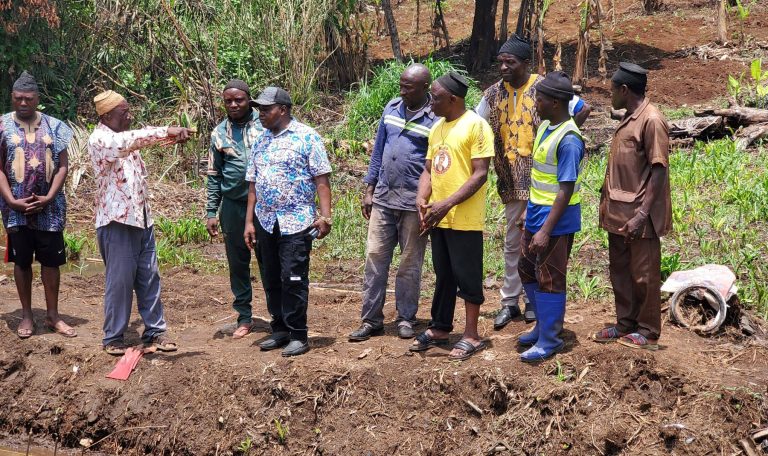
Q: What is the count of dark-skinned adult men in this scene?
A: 9